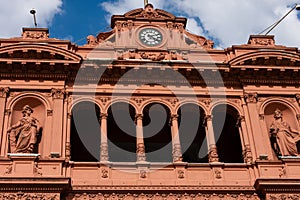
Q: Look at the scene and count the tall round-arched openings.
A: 5